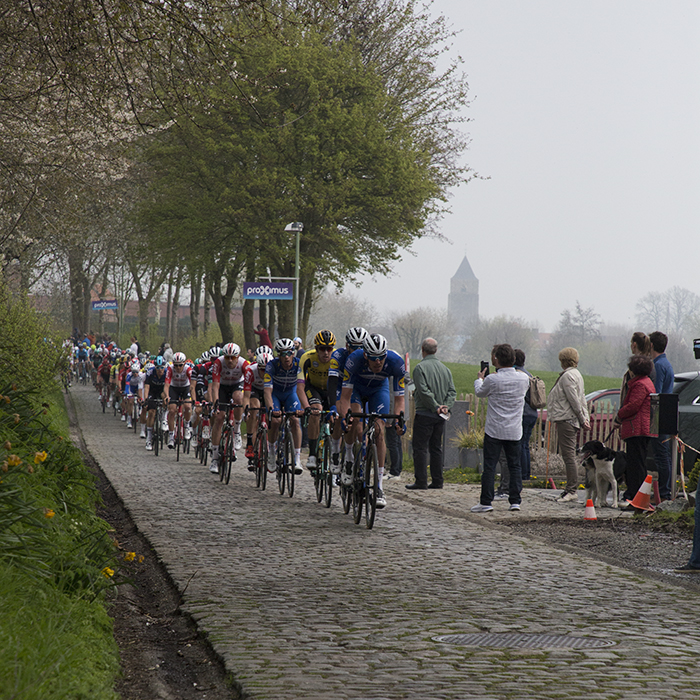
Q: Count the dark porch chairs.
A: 0